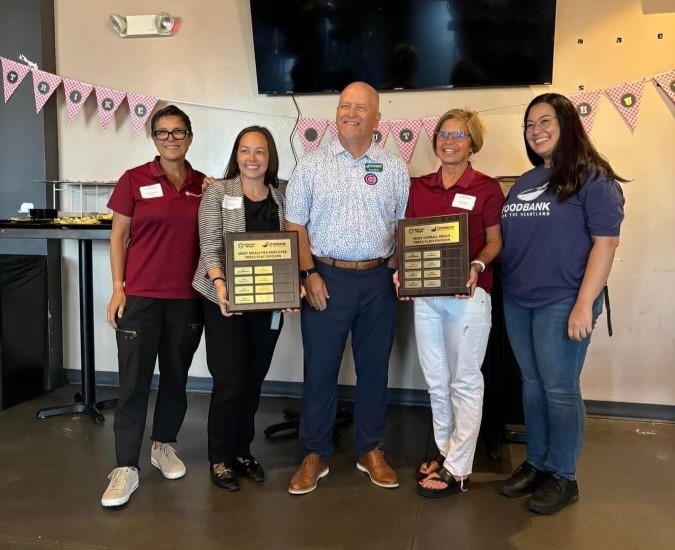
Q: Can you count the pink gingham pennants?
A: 13